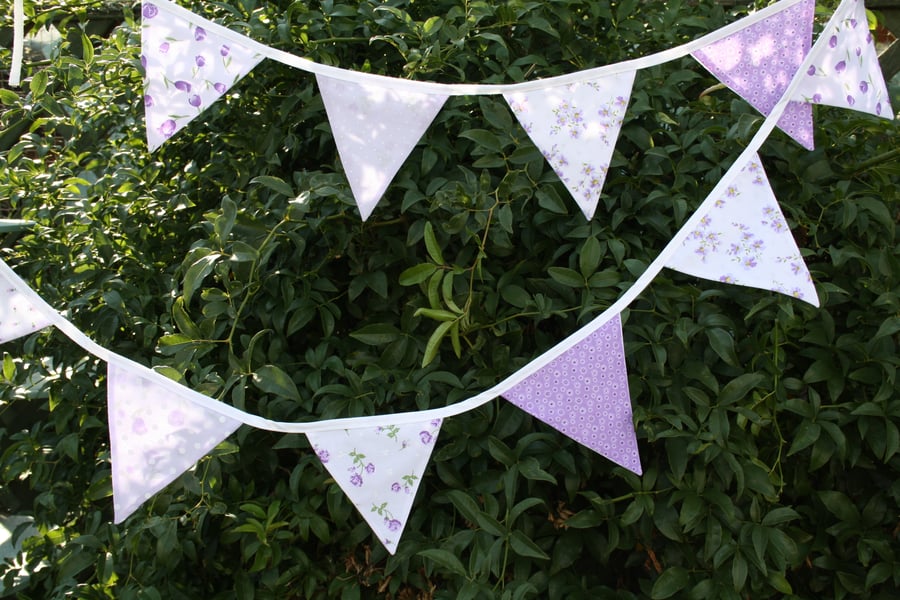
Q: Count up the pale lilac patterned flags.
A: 2